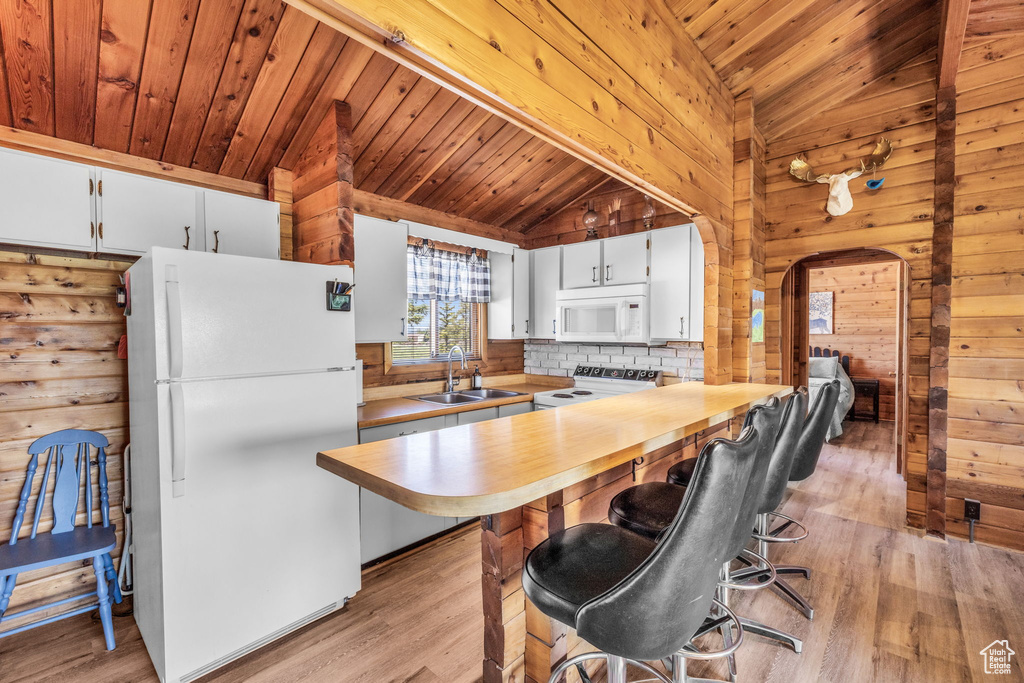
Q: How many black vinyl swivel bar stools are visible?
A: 4